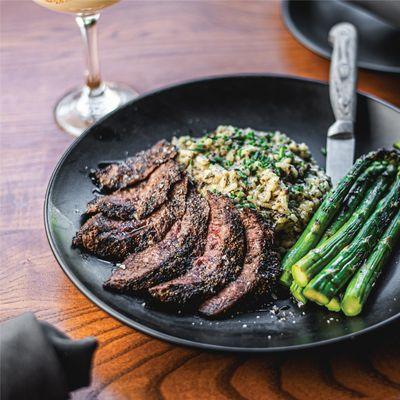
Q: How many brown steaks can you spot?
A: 6